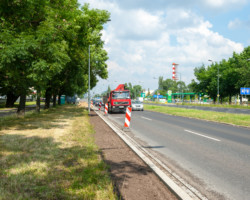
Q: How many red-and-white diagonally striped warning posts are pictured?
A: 4